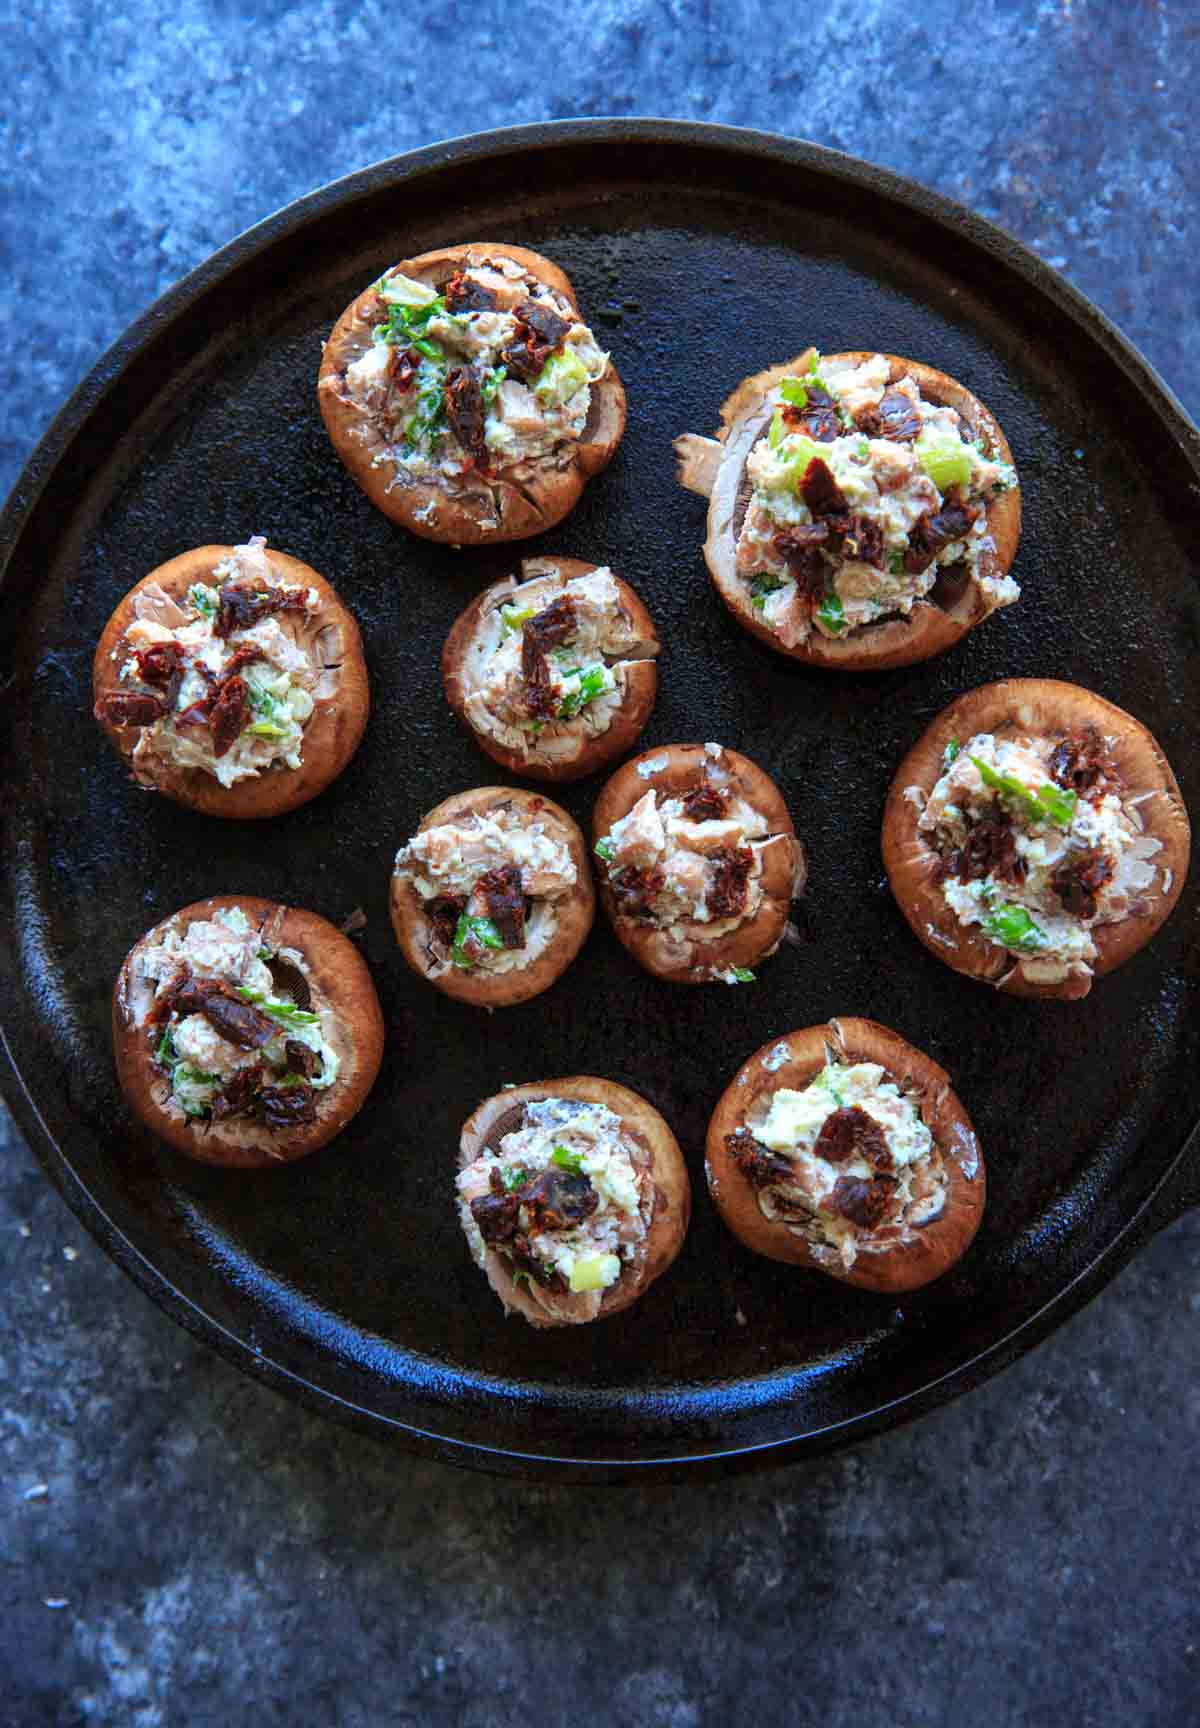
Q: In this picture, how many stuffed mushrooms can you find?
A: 10